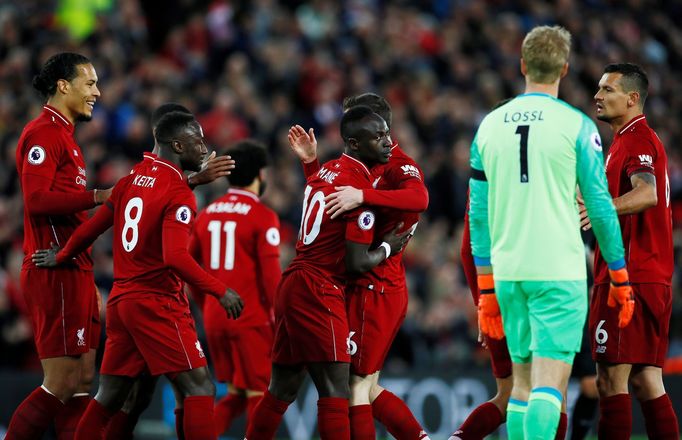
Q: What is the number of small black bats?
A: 0